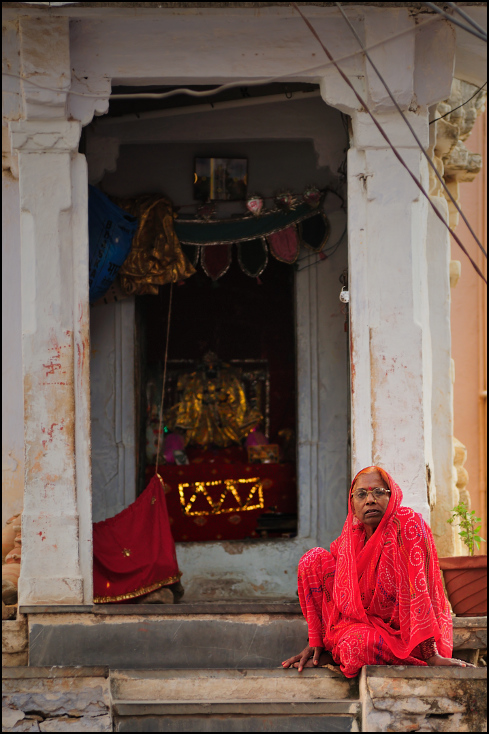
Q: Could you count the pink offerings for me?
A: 2